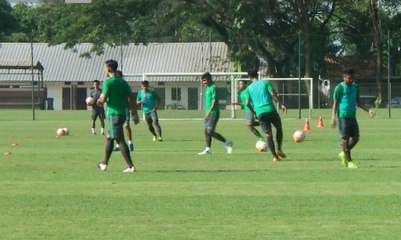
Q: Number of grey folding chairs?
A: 0